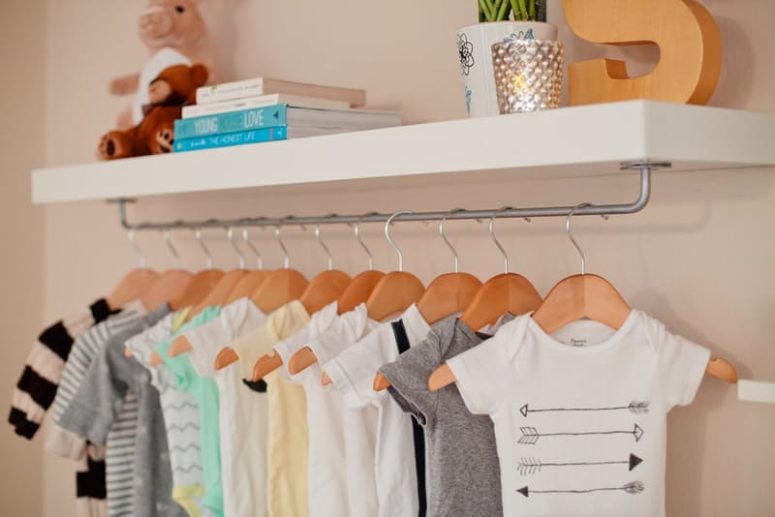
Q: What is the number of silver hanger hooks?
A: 12